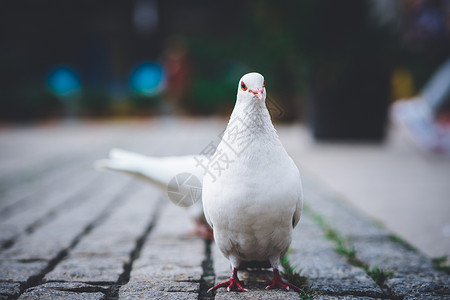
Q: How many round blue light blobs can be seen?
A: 2